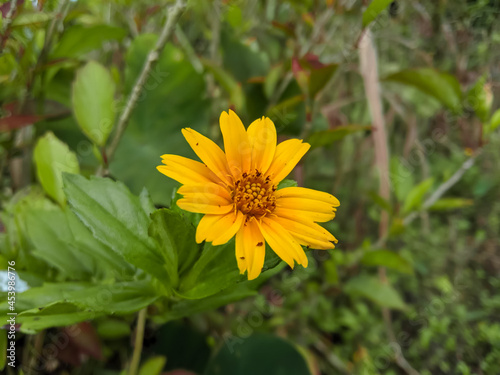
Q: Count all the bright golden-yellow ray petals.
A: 11